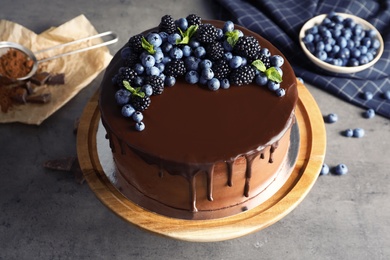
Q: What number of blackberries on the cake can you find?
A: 14